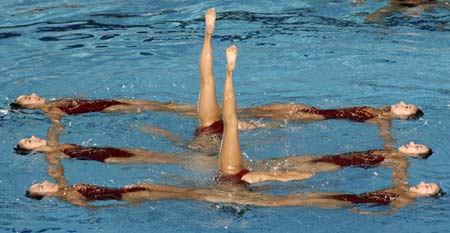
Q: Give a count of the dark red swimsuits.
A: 8